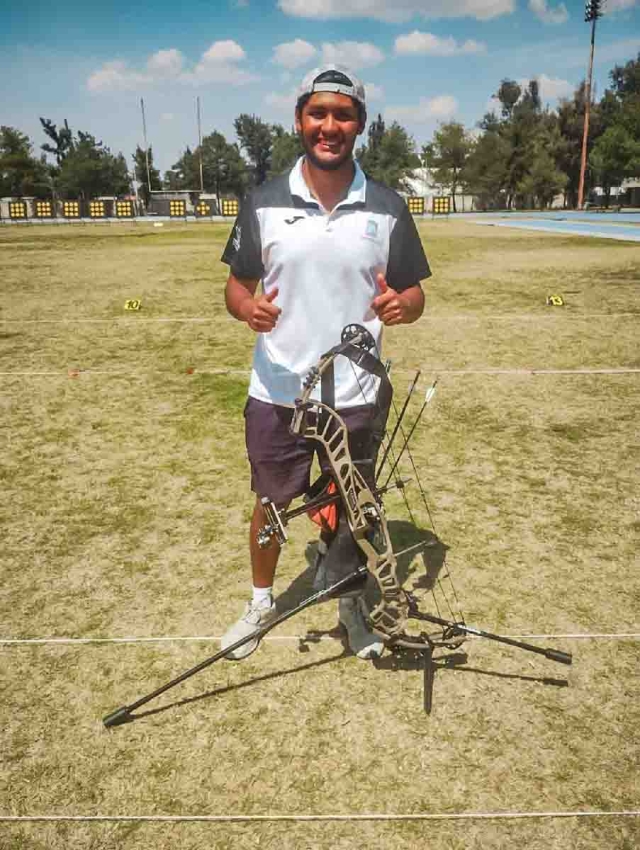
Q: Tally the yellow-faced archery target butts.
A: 10